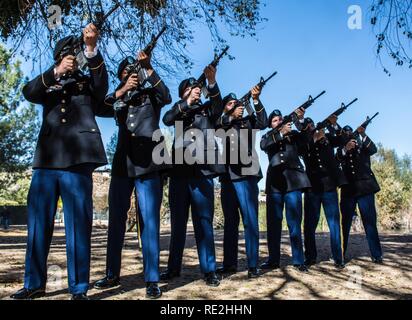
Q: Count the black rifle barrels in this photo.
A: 7